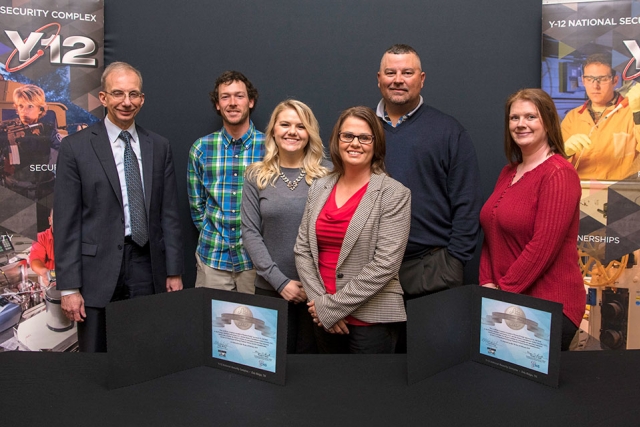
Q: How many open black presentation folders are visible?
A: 2